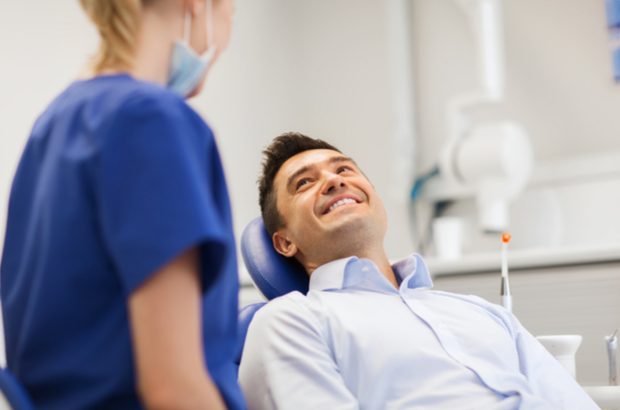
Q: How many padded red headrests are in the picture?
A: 0